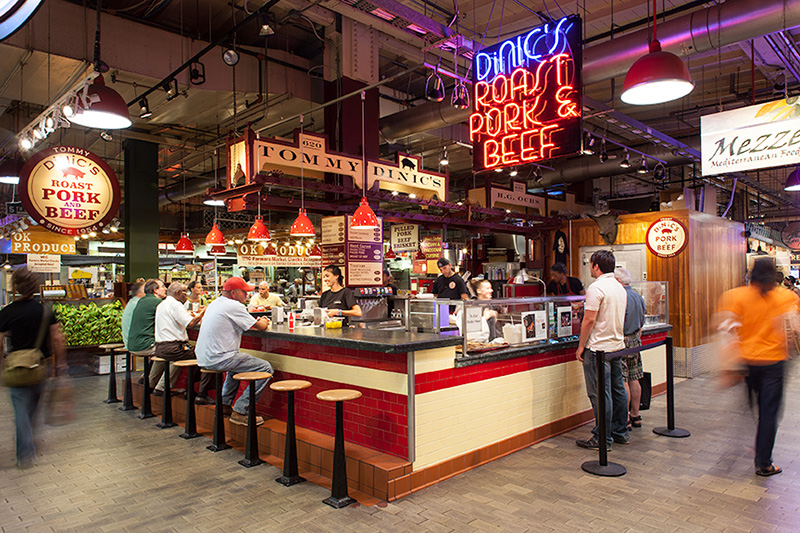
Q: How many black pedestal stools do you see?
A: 9